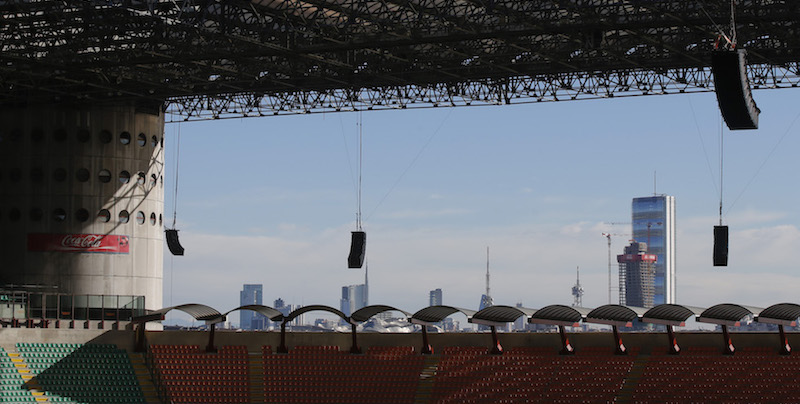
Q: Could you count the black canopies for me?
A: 11